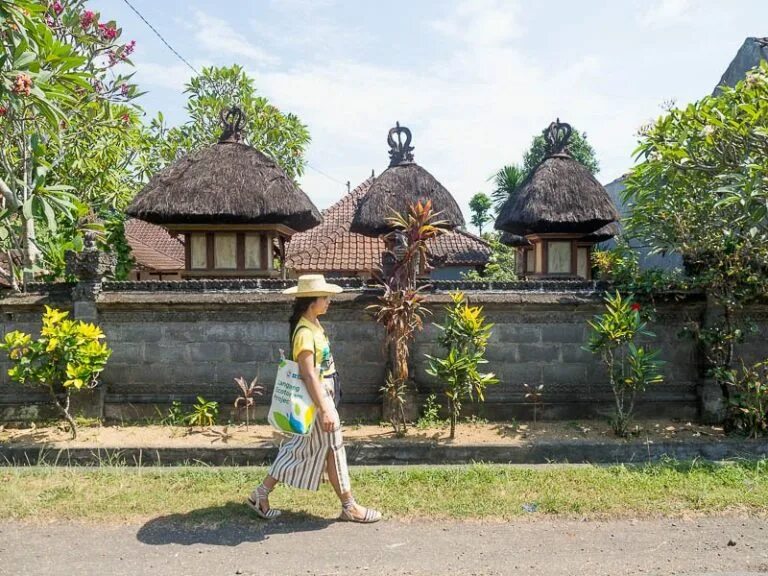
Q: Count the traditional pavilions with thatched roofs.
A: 3